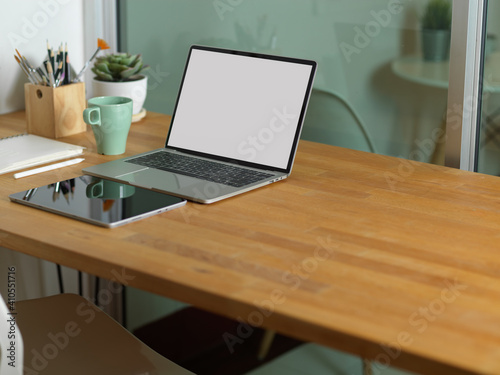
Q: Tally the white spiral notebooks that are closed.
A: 1